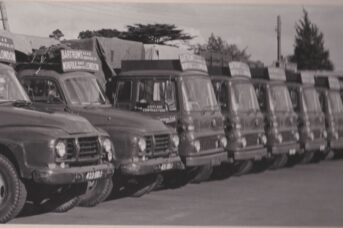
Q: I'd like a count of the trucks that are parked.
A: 7